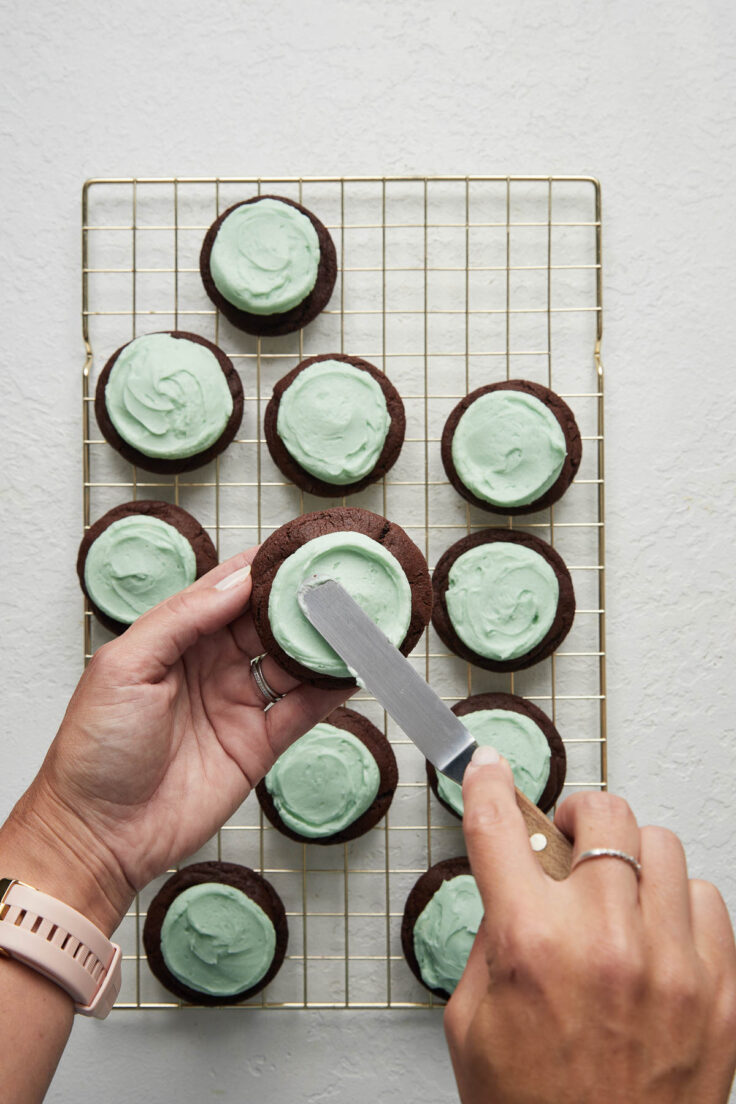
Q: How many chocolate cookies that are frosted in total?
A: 11